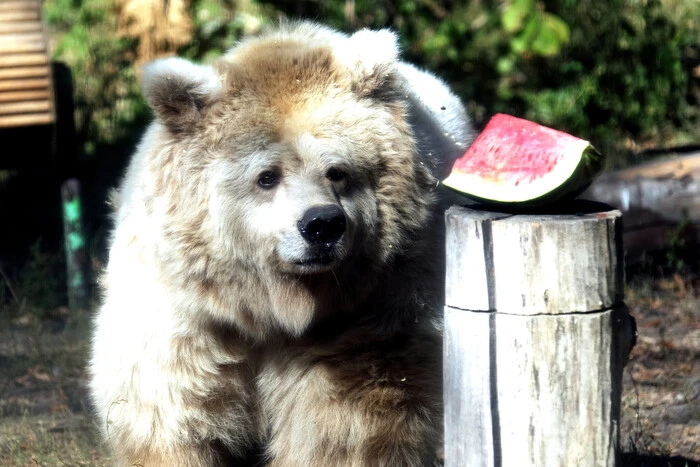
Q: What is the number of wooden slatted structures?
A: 1